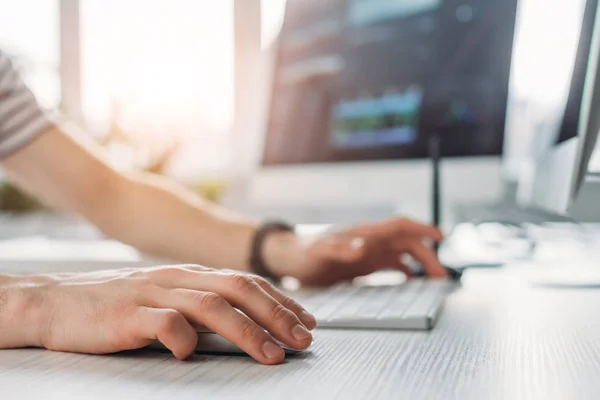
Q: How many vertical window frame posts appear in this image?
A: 2